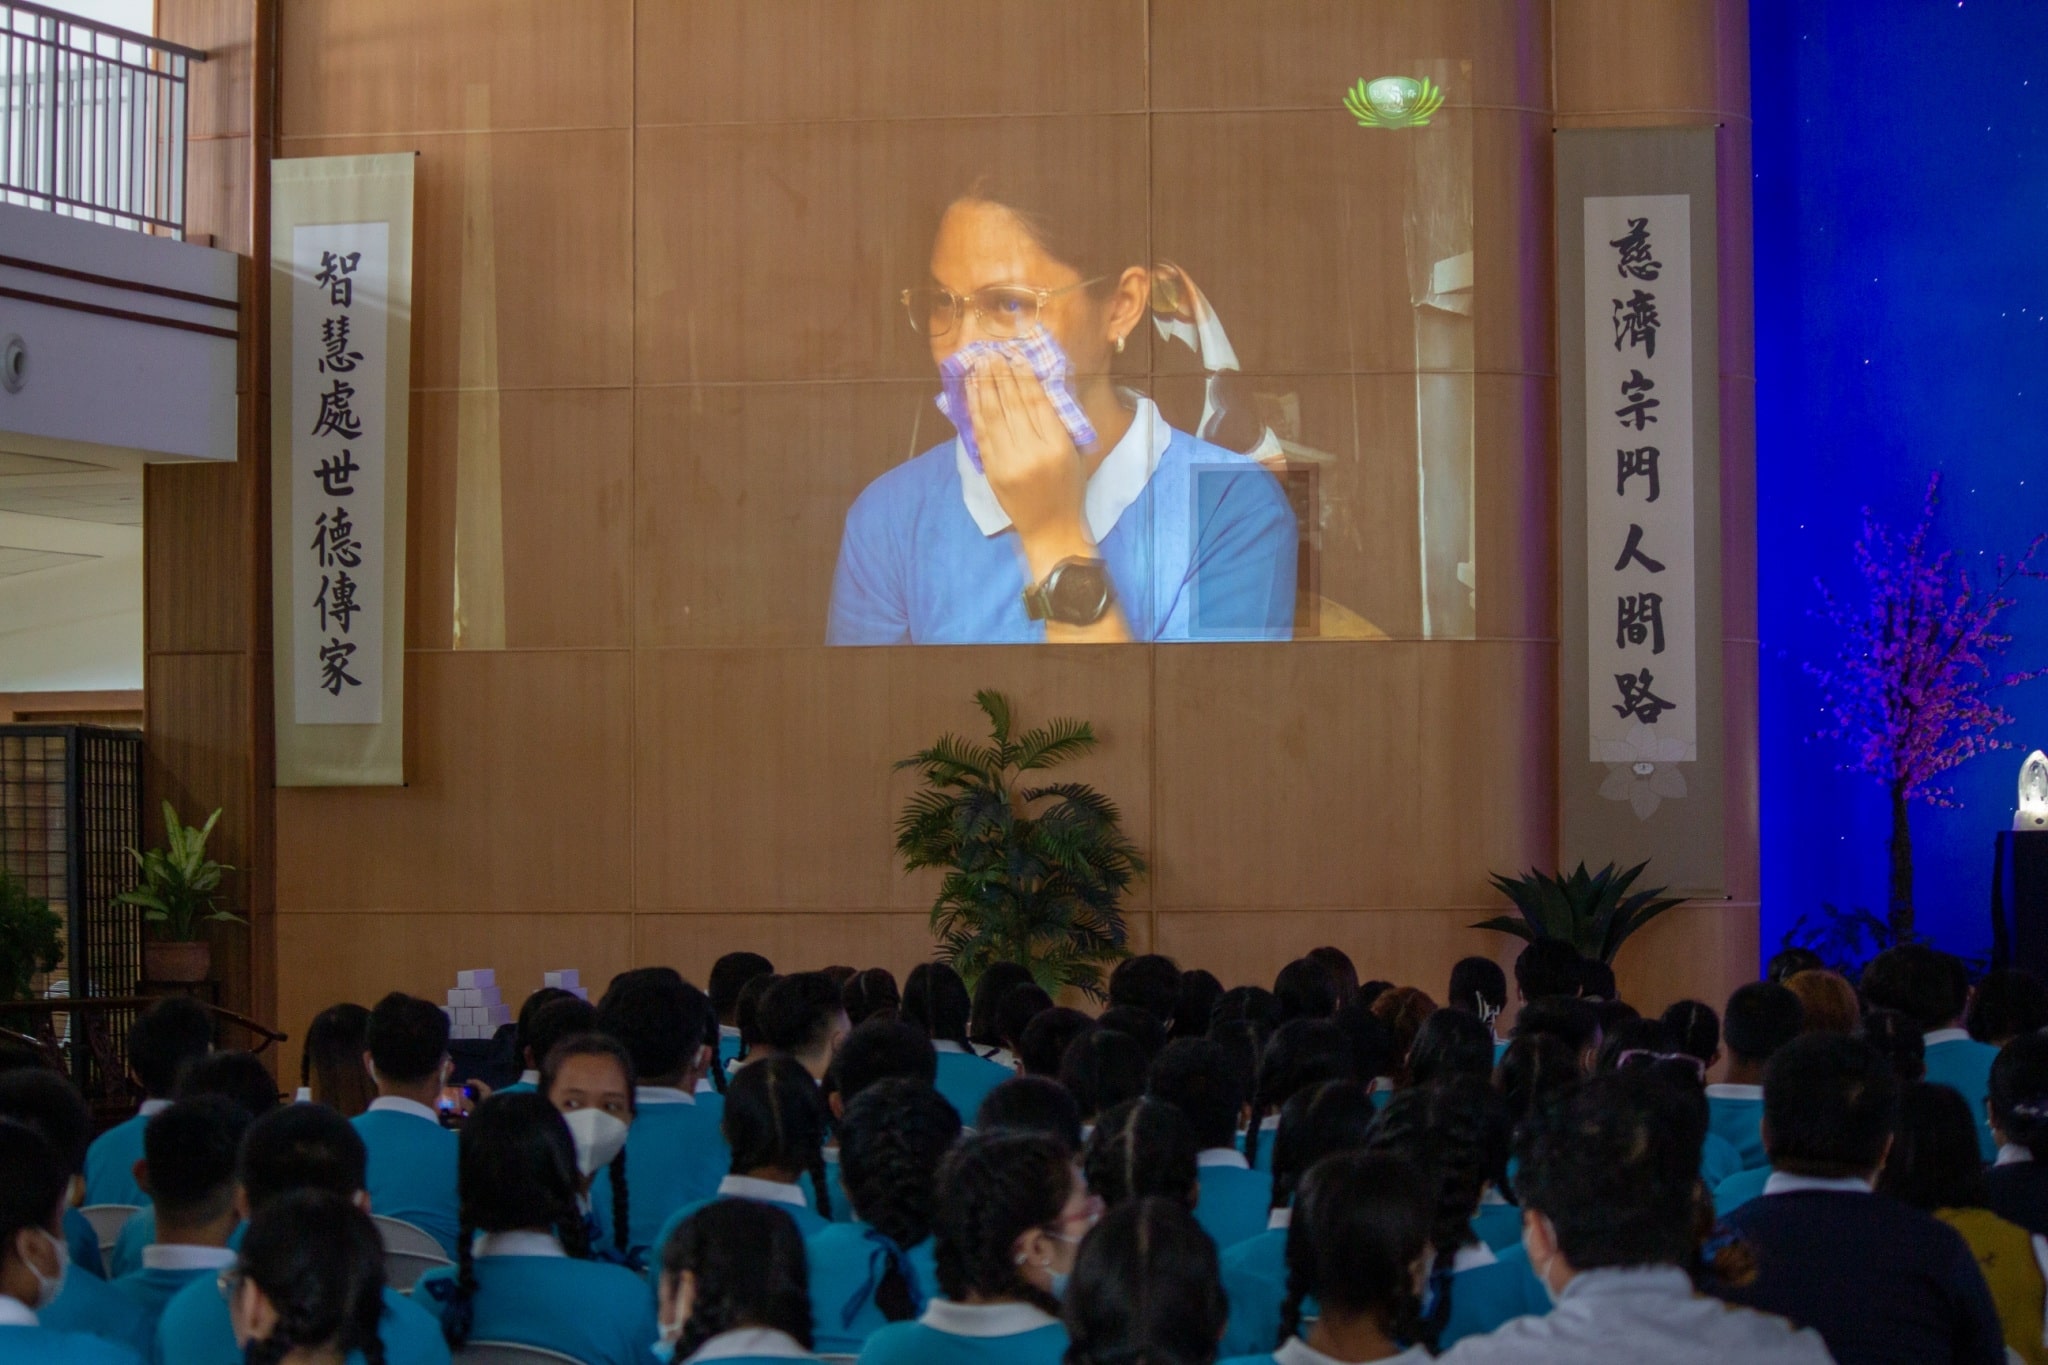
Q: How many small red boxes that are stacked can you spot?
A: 0